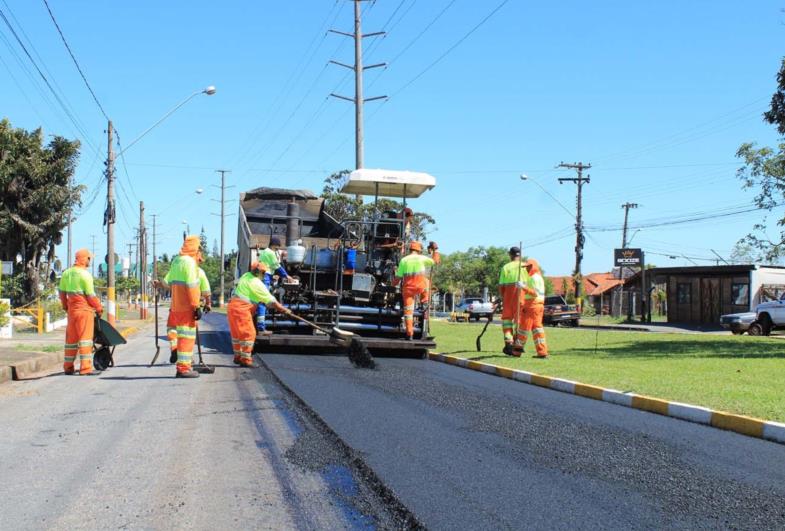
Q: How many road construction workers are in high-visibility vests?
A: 8